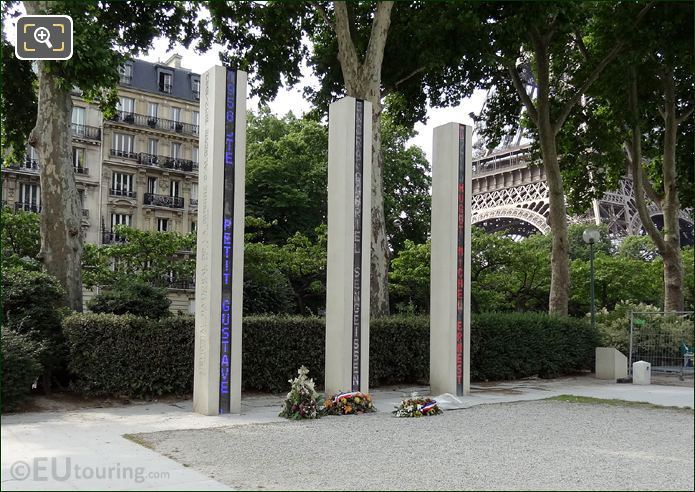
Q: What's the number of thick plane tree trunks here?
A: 4